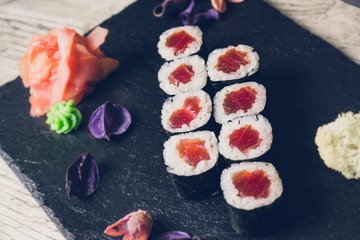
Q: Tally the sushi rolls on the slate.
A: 8